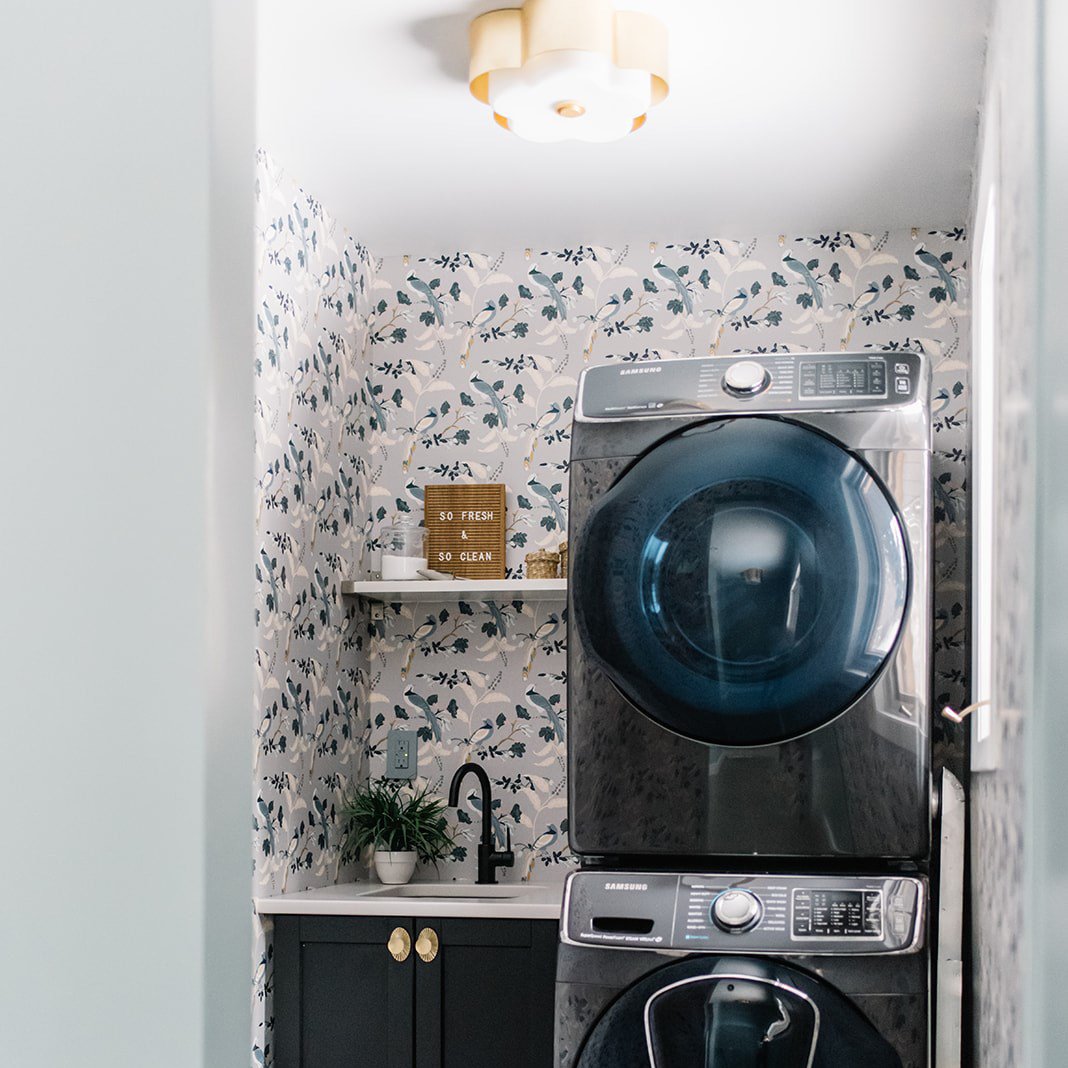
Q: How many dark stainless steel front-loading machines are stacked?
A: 2